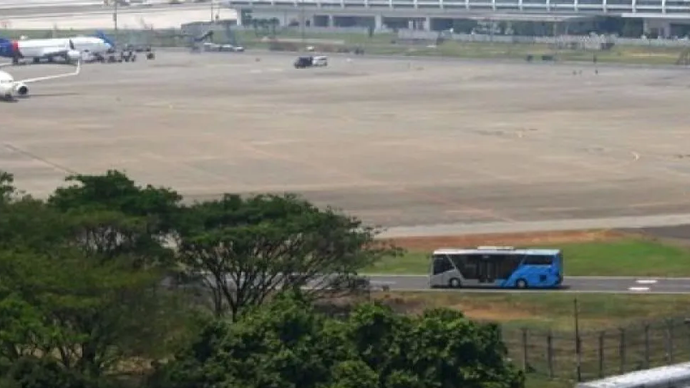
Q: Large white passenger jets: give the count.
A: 2